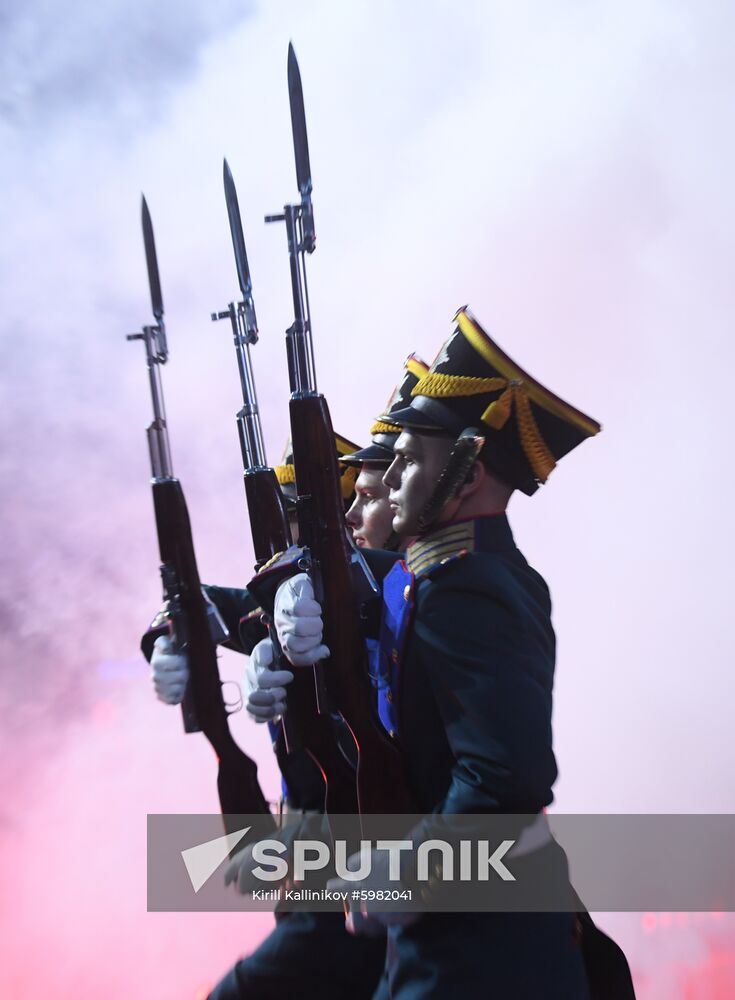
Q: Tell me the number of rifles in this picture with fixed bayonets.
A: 3